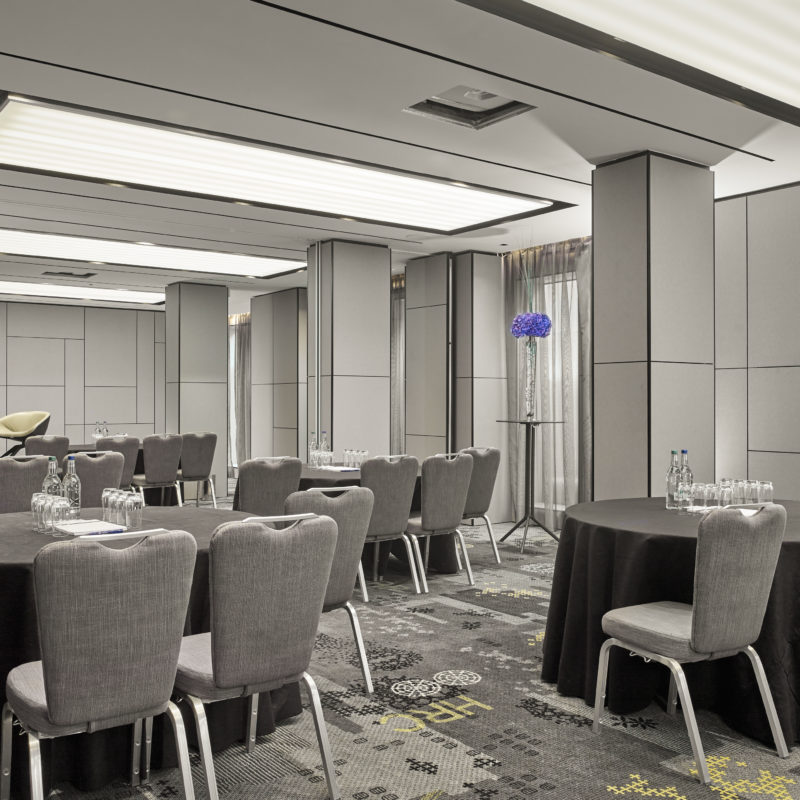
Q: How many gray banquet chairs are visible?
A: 14